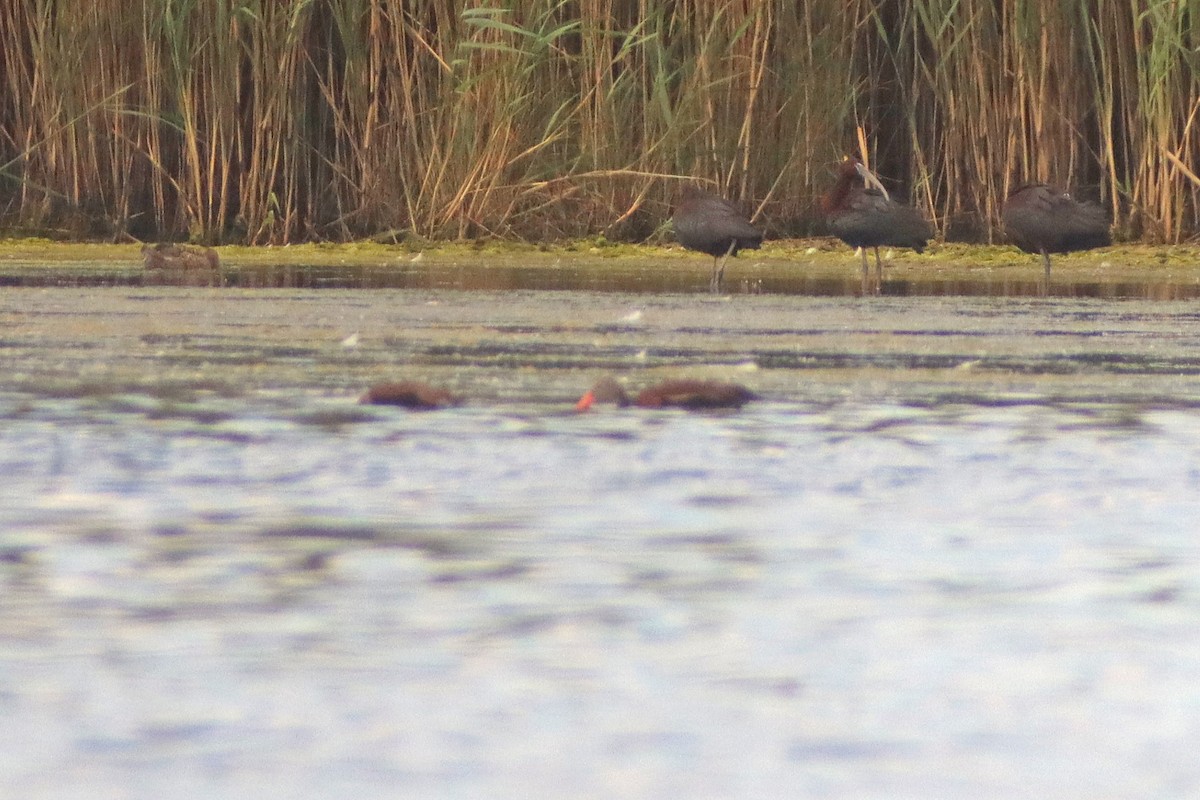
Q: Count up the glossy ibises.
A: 3